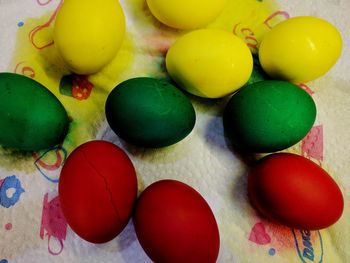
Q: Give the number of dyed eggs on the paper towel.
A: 10